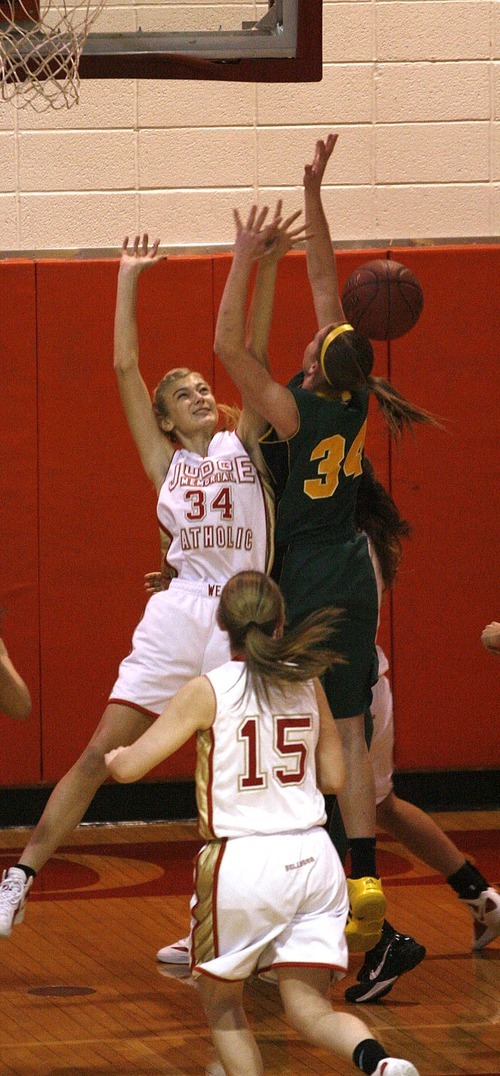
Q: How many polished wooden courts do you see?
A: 1